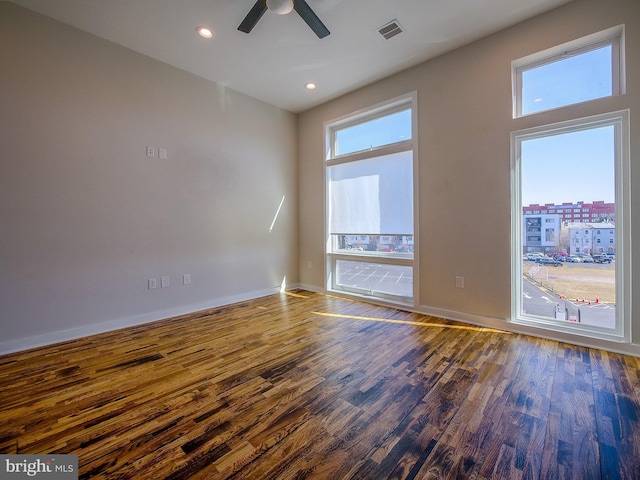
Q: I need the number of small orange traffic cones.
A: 5